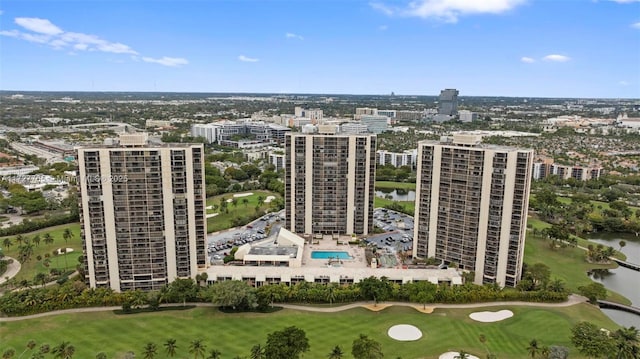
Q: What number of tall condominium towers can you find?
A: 3